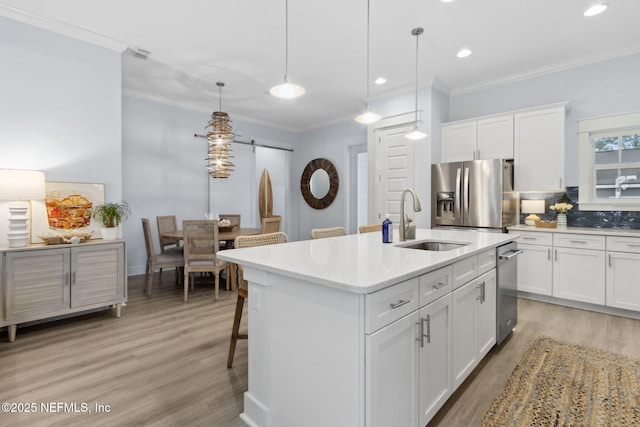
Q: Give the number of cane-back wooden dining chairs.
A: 5